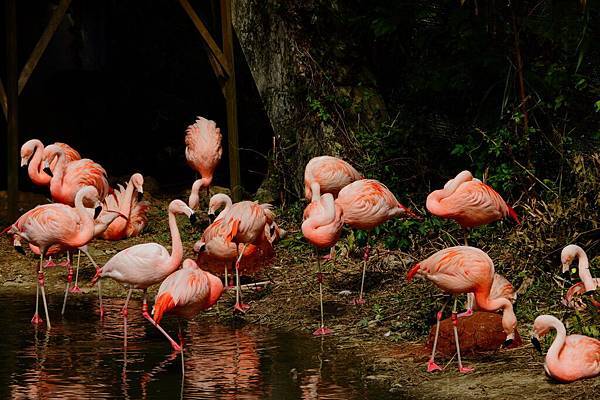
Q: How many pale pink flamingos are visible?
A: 1